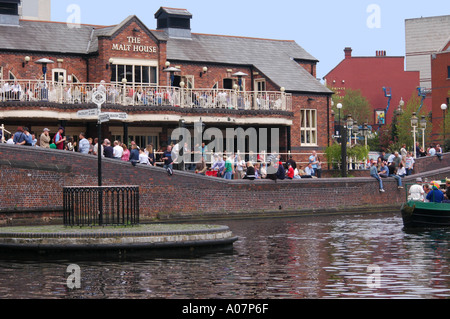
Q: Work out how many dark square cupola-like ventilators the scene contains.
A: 2